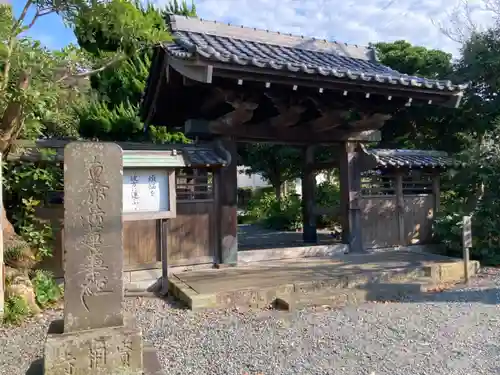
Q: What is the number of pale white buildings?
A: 1